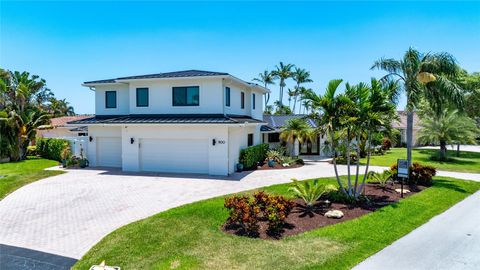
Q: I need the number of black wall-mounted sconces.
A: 3